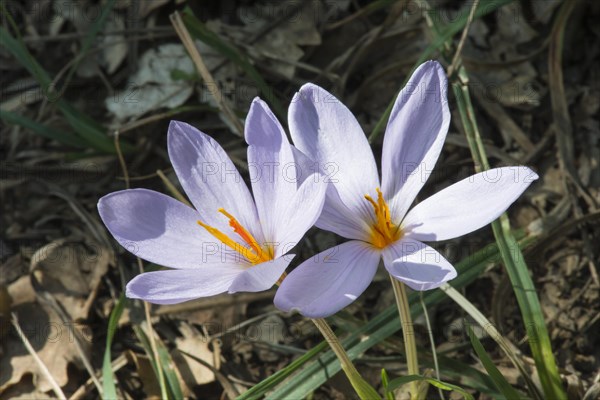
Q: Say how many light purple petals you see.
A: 12